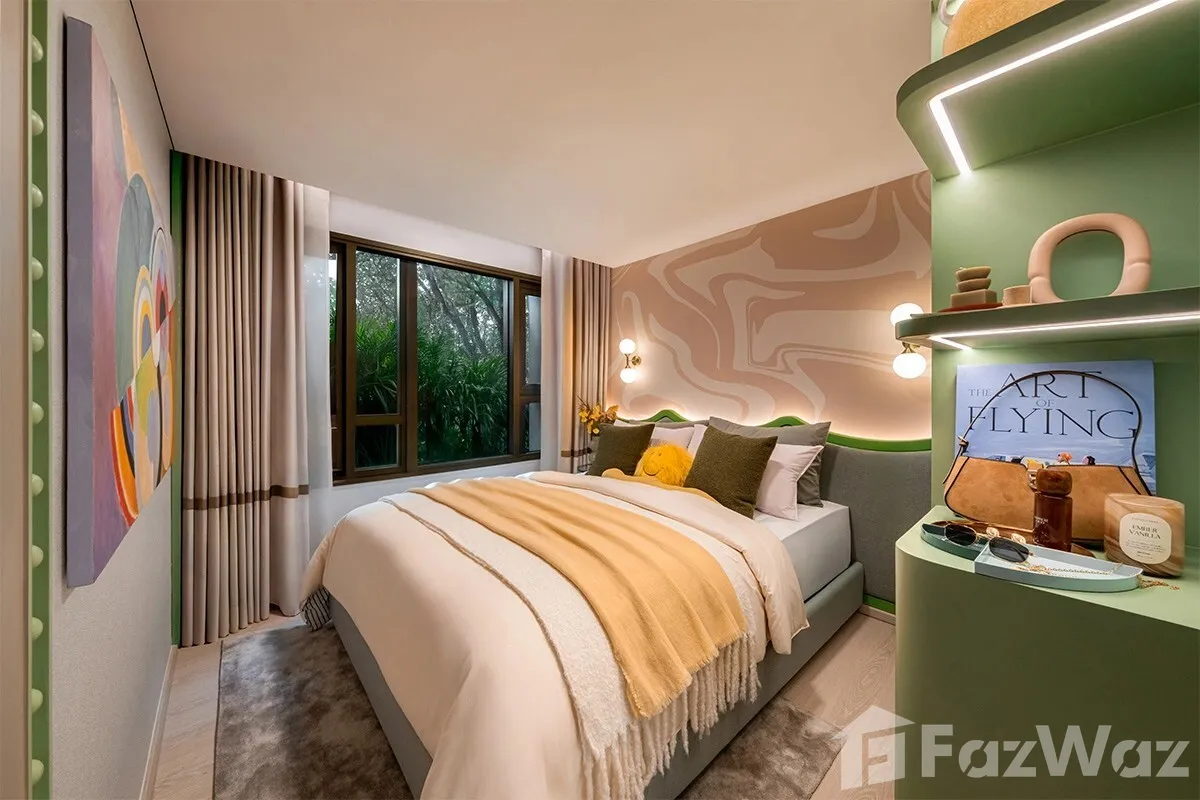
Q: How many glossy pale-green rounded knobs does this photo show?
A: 11